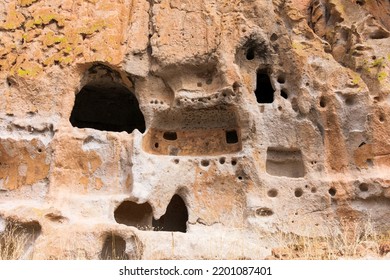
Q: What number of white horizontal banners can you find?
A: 1